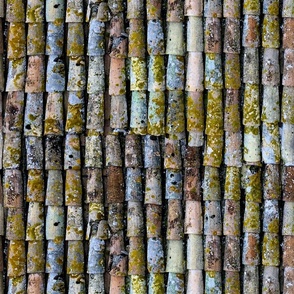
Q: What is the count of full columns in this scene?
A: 14